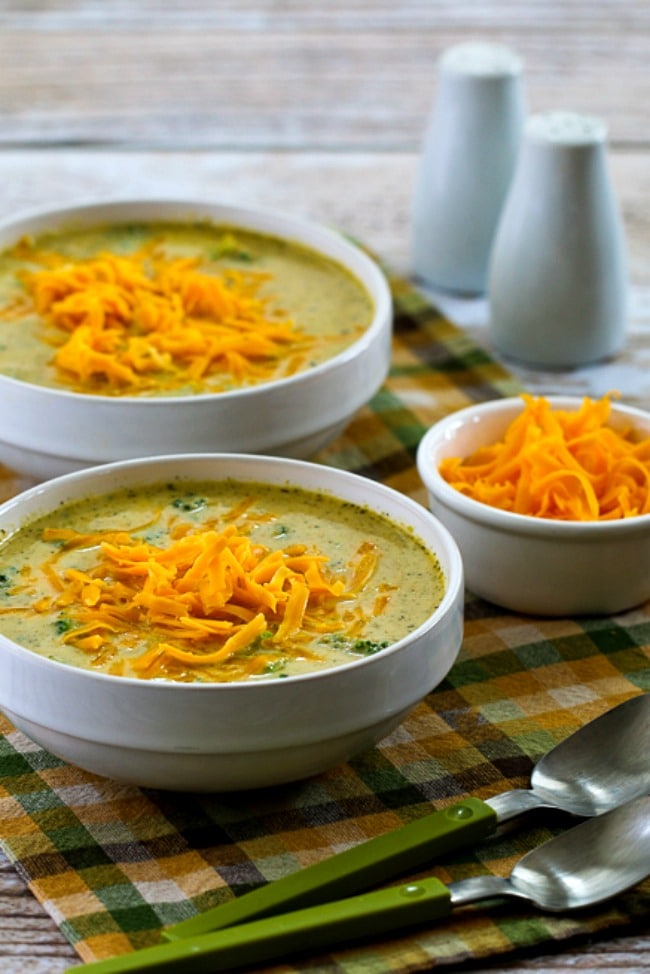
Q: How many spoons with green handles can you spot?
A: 2